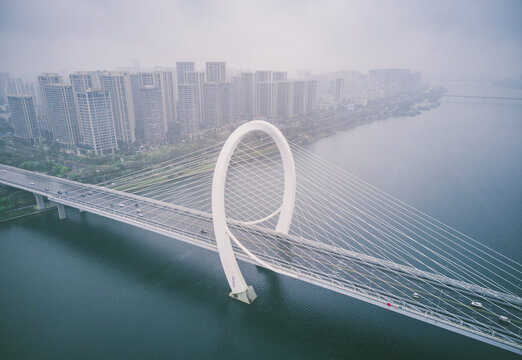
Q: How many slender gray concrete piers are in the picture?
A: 2